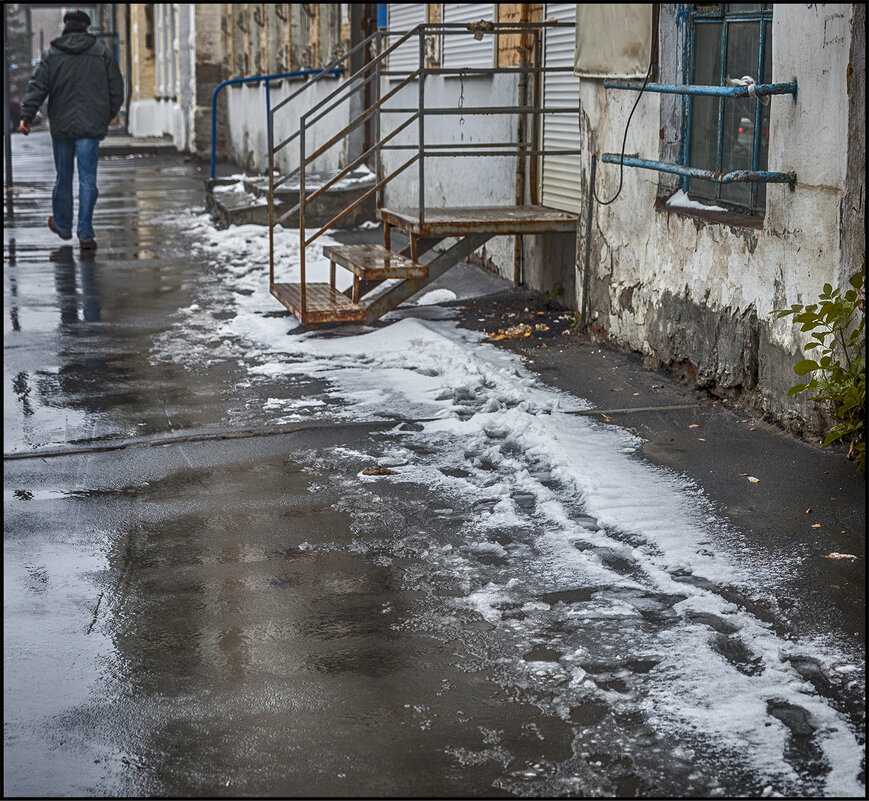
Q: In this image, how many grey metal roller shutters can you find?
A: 3